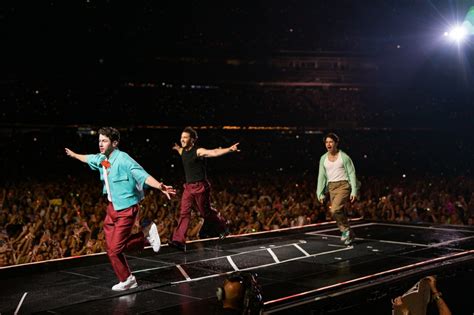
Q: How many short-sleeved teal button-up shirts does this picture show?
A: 1